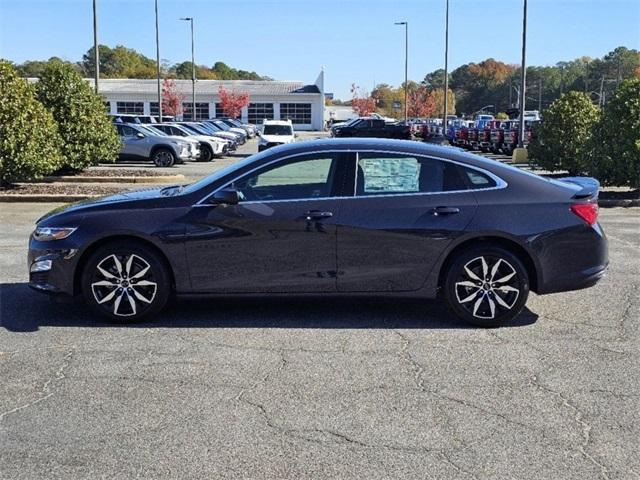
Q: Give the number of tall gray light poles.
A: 6